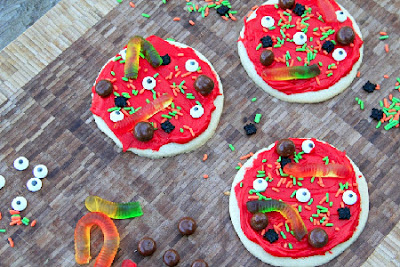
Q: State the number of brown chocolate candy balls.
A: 13